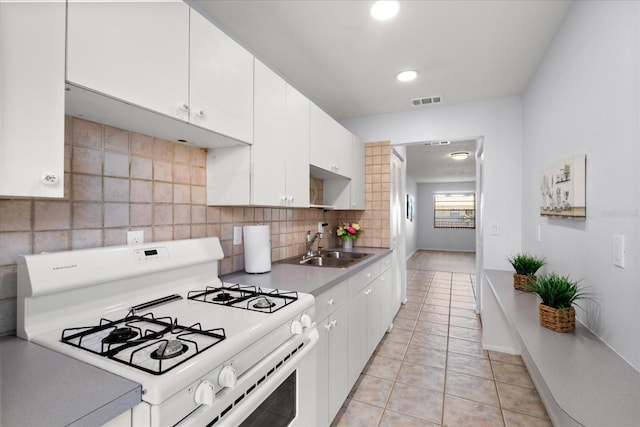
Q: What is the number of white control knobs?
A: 4